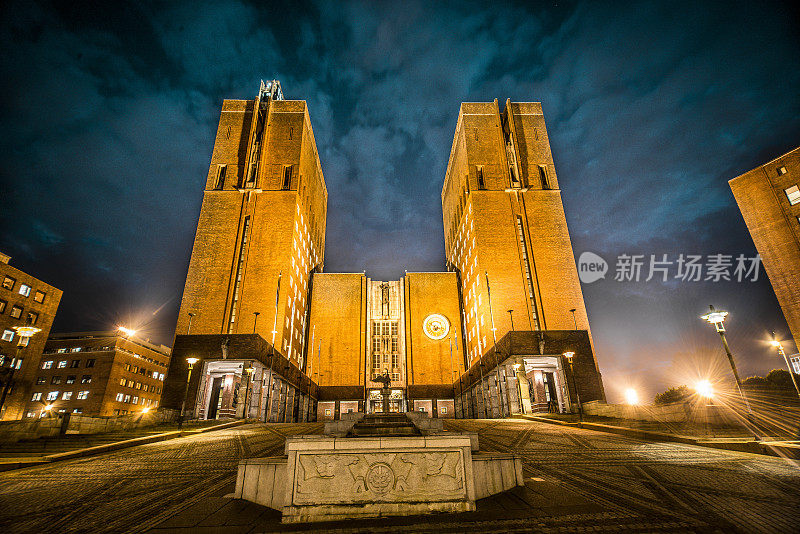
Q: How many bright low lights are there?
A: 2